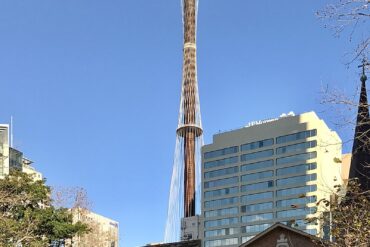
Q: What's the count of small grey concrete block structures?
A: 1